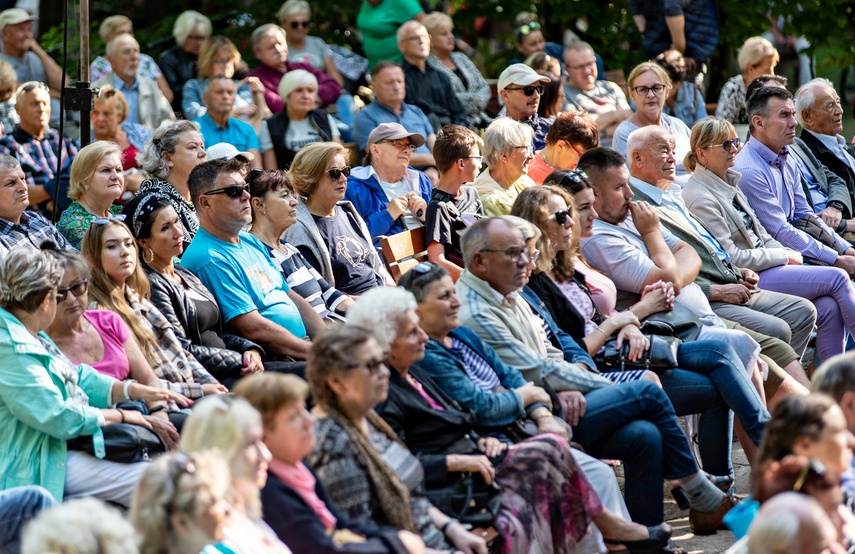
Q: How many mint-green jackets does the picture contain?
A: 1